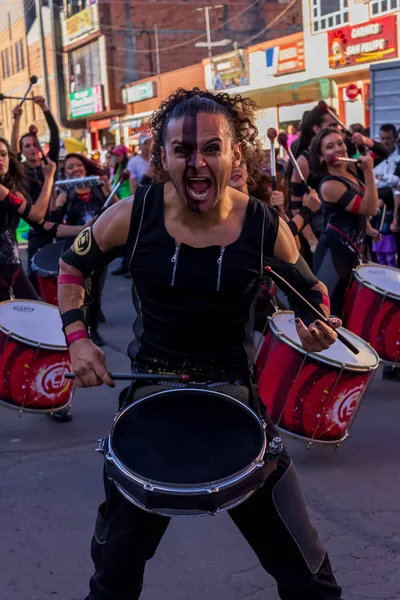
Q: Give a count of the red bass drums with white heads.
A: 3